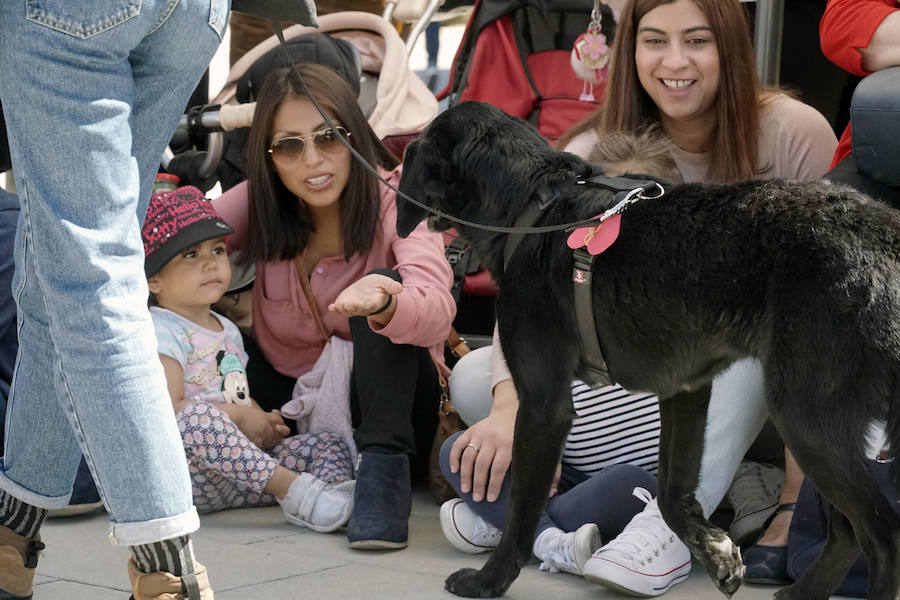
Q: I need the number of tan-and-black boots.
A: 2